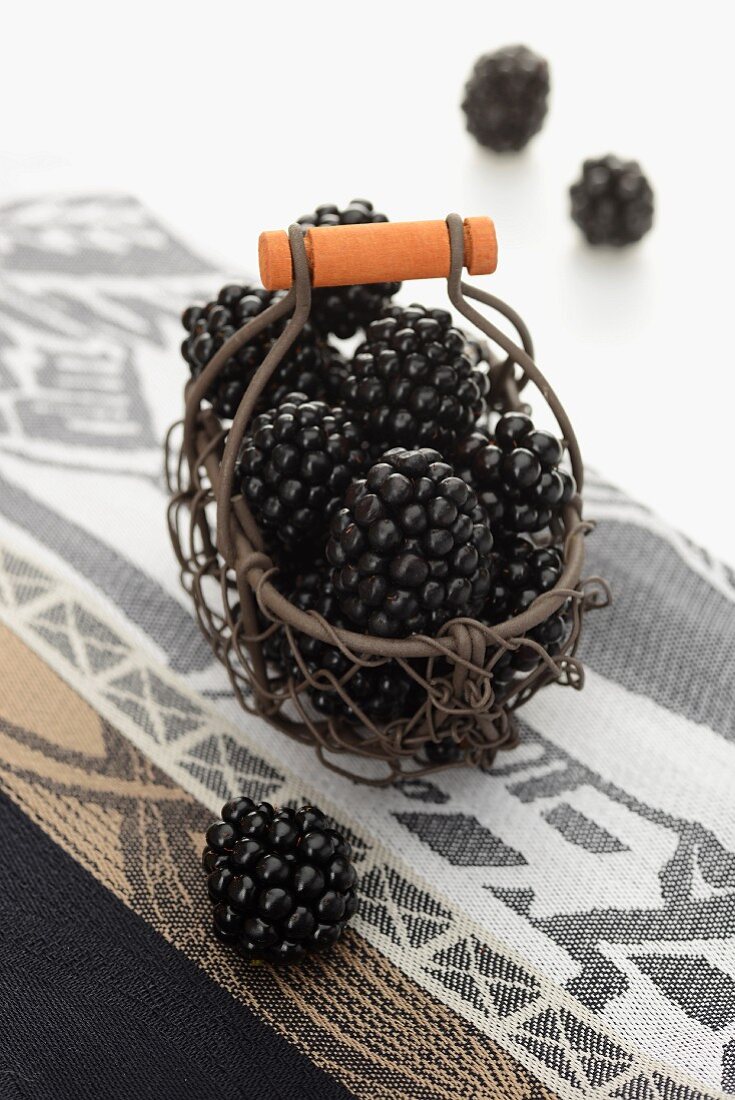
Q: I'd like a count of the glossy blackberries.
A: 11